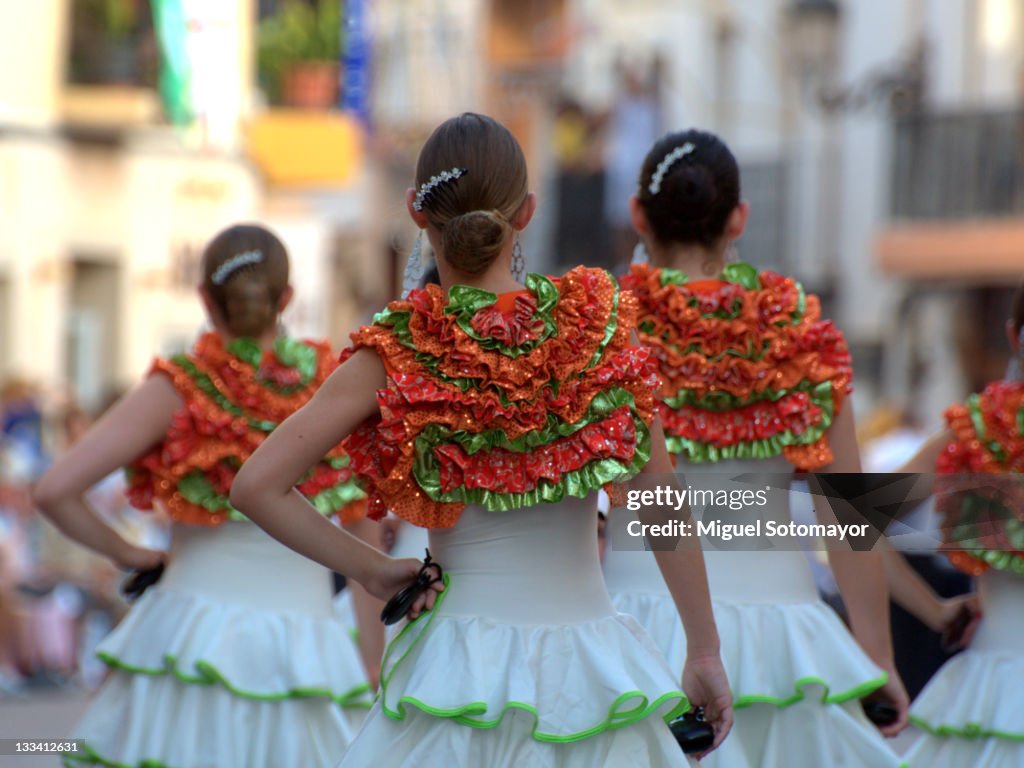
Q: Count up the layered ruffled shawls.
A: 4